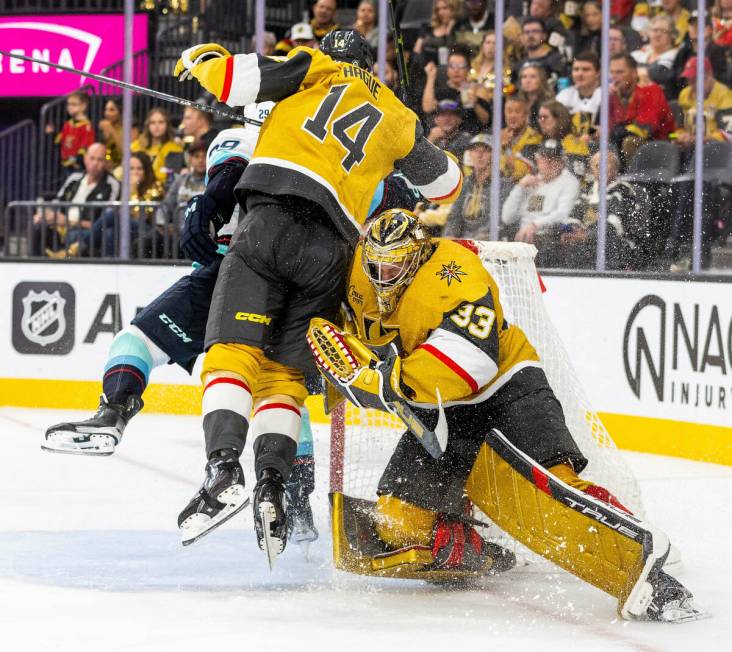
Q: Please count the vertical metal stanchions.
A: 6